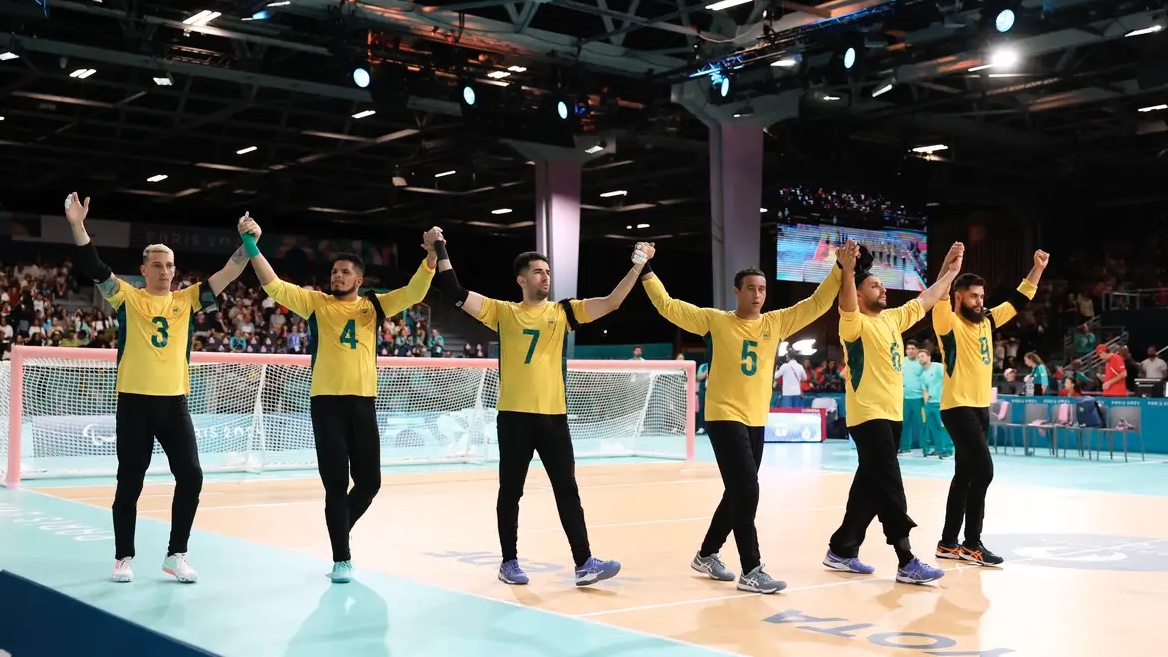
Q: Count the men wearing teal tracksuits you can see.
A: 2